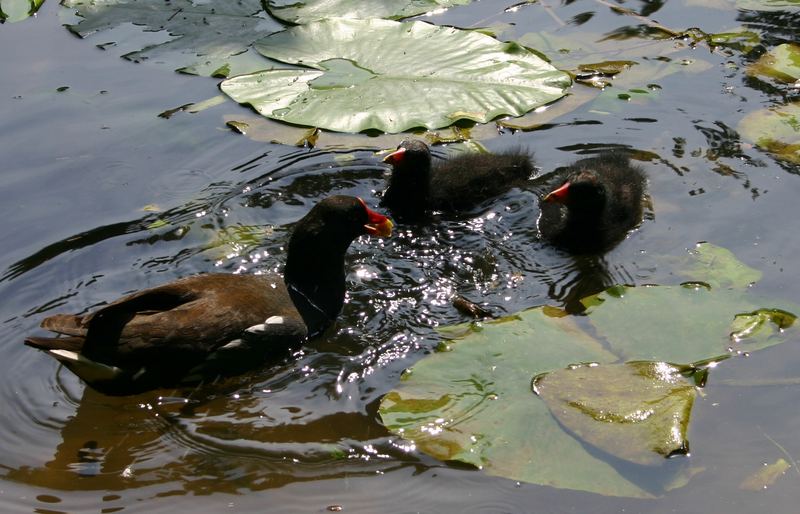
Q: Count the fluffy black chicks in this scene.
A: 2